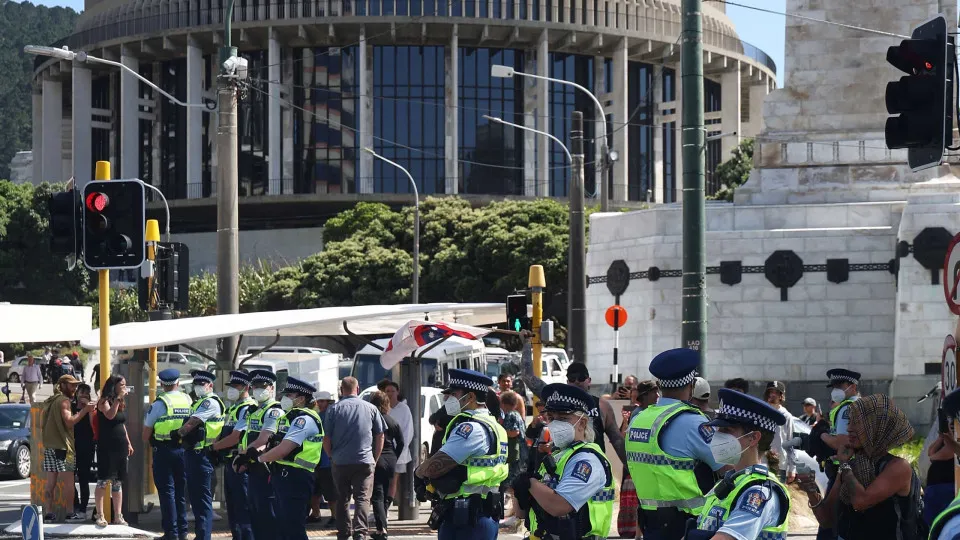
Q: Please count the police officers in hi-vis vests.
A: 11